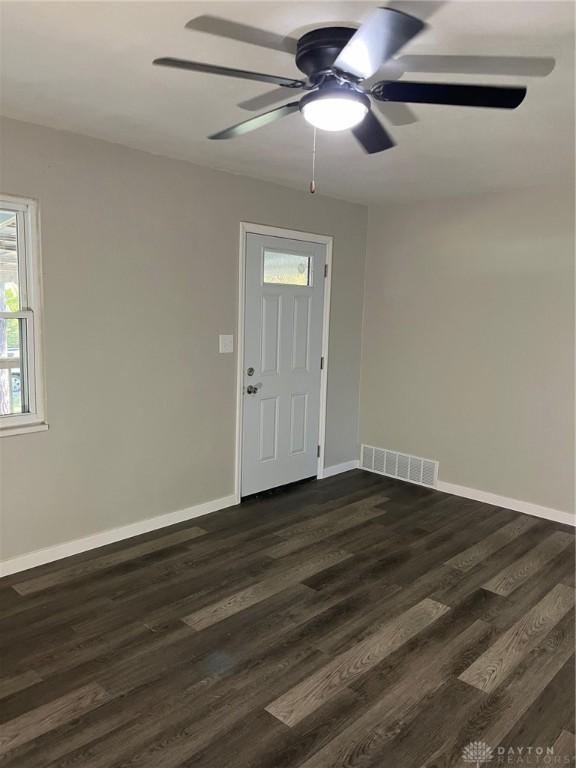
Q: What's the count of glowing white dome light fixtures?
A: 1